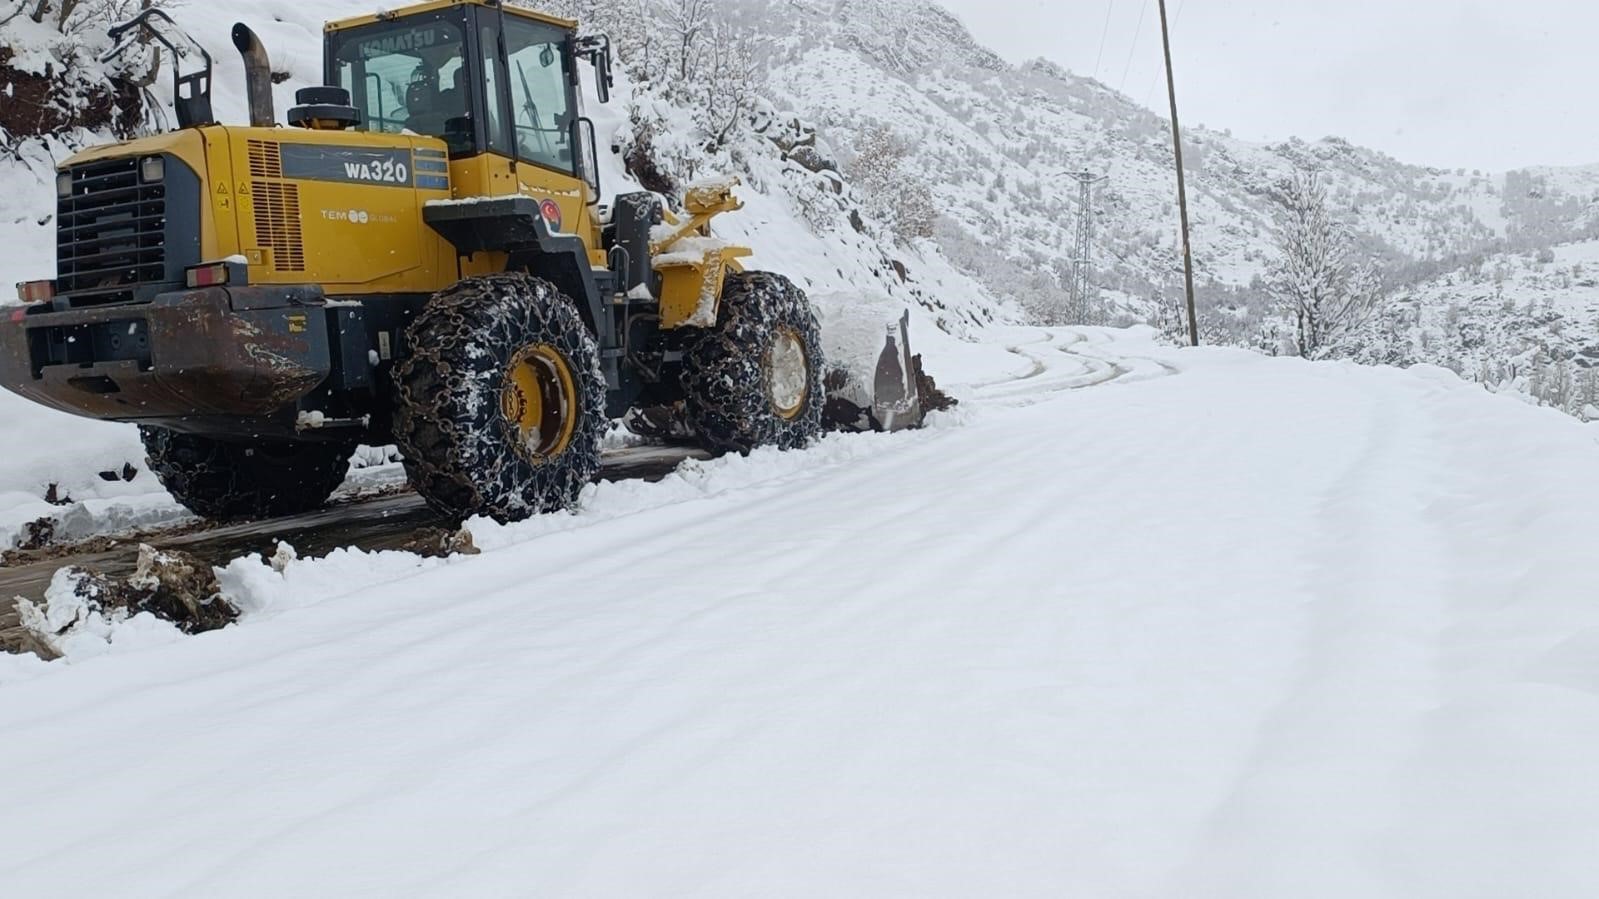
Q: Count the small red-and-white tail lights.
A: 2